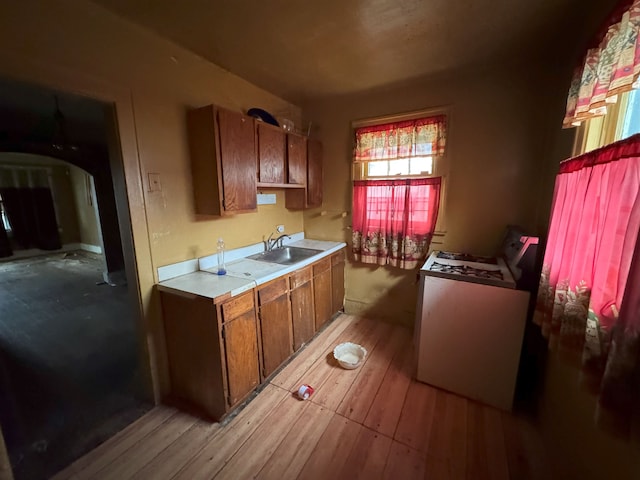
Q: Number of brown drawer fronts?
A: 5